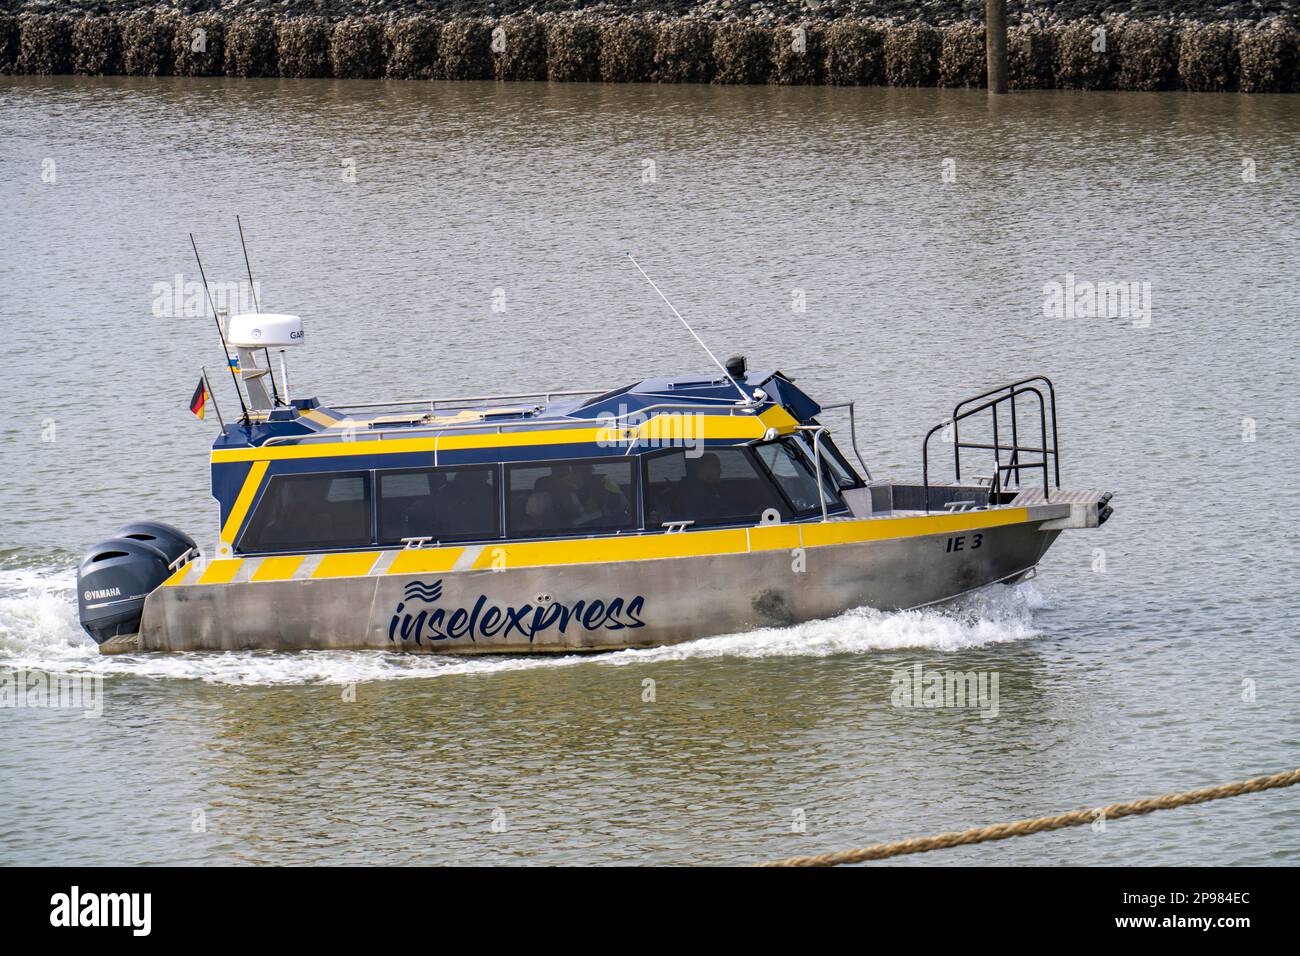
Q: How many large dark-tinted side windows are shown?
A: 4